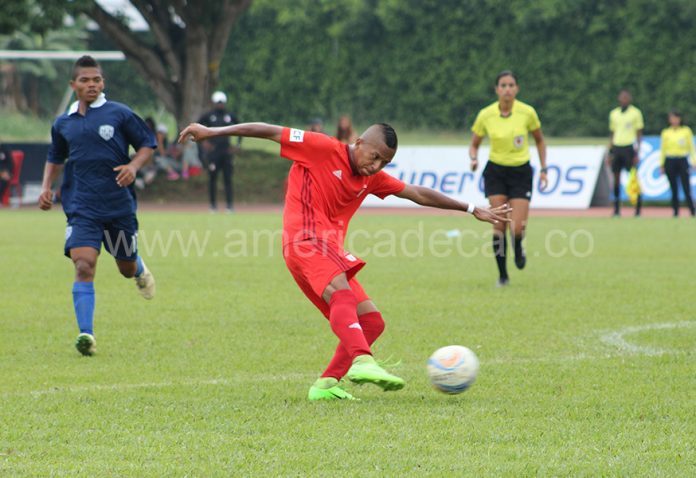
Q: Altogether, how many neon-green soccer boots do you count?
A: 2